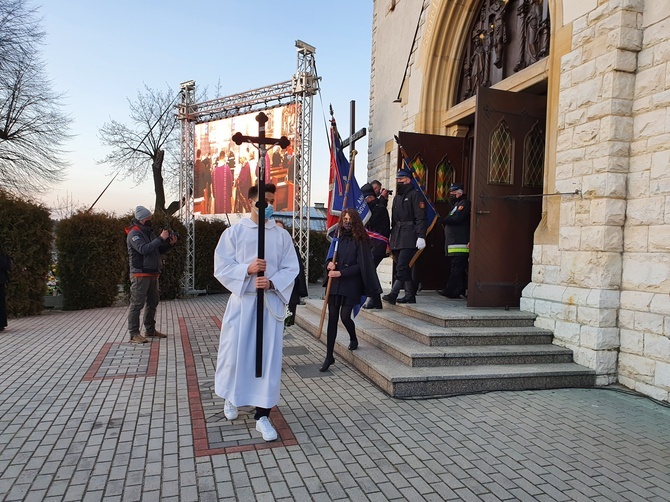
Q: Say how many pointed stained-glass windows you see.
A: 4